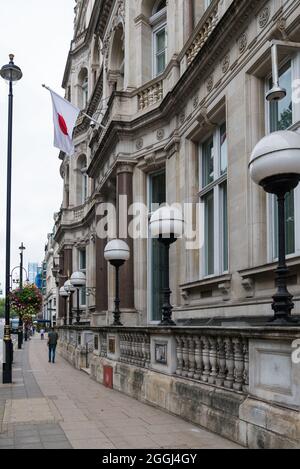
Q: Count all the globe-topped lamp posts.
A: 6